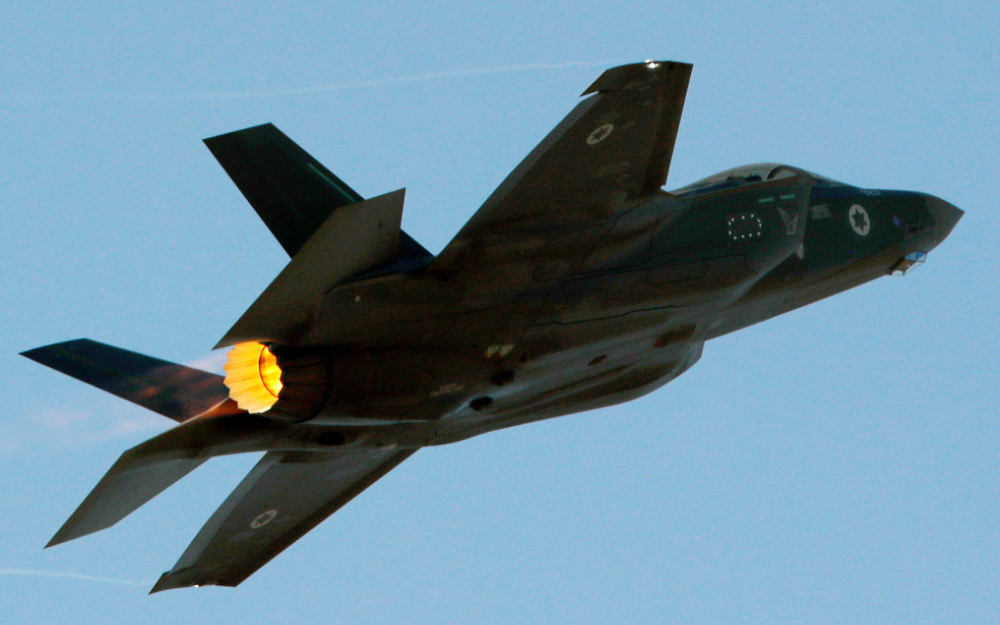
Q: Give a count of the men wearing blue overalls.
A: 0